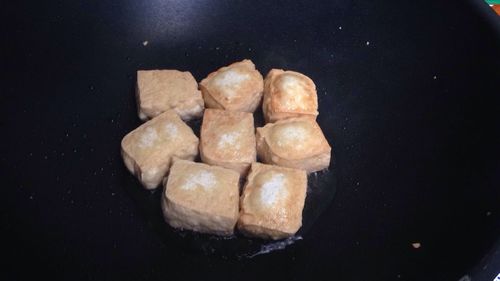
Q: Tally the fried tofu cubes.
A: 8